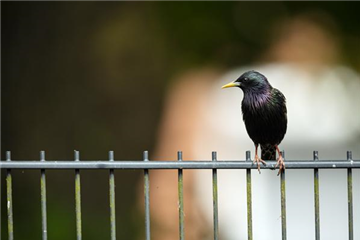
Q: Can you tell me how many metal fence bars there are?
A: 11